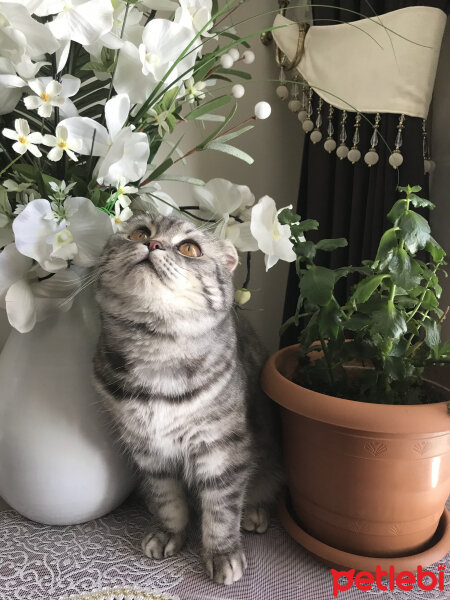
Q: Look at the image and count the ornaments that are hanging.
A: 11